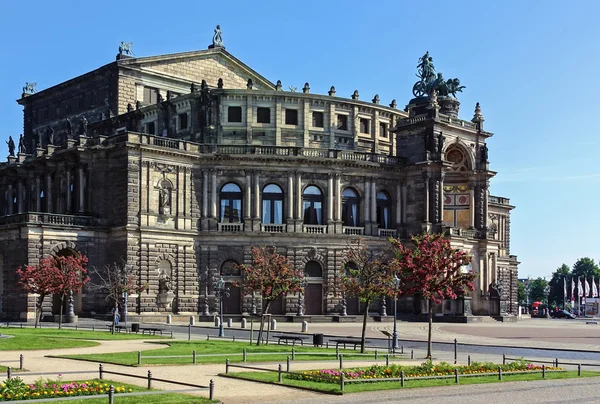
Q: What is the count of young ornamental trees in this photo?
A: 6